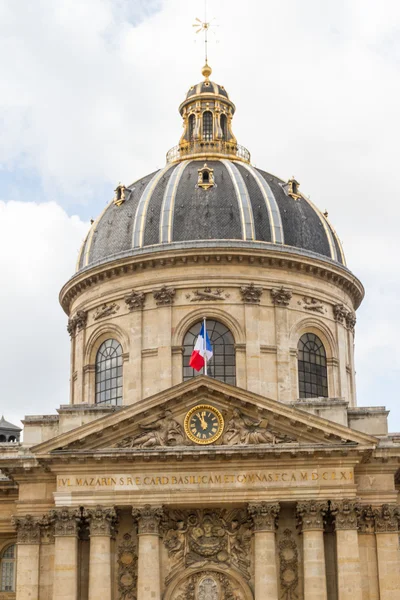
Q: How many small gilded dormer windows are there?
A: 3